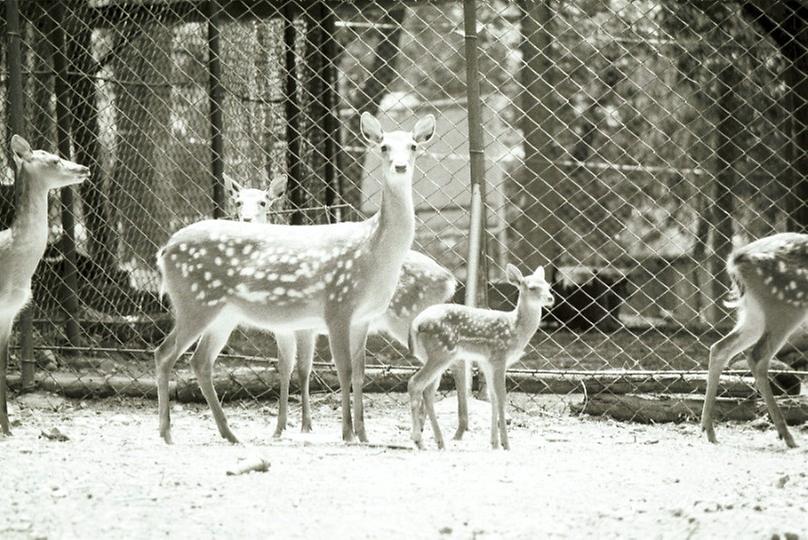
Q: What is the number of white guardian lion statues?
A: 0